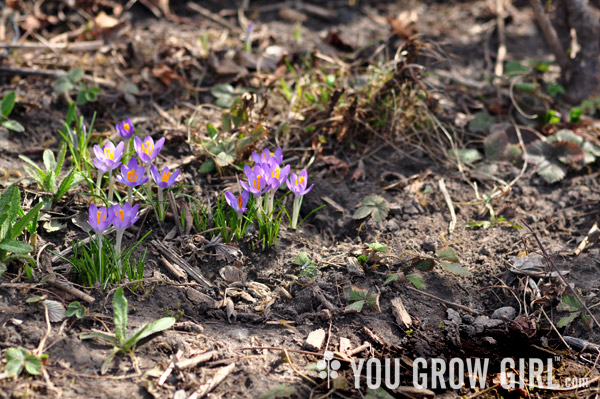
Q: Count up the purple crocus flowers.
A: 13